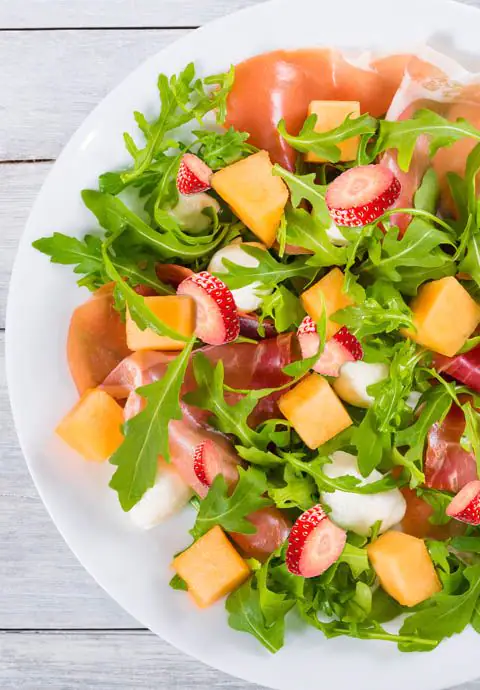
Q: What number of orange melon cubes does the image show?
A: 9